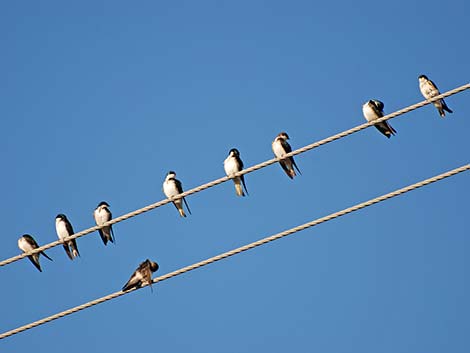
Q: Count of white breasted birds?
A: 8